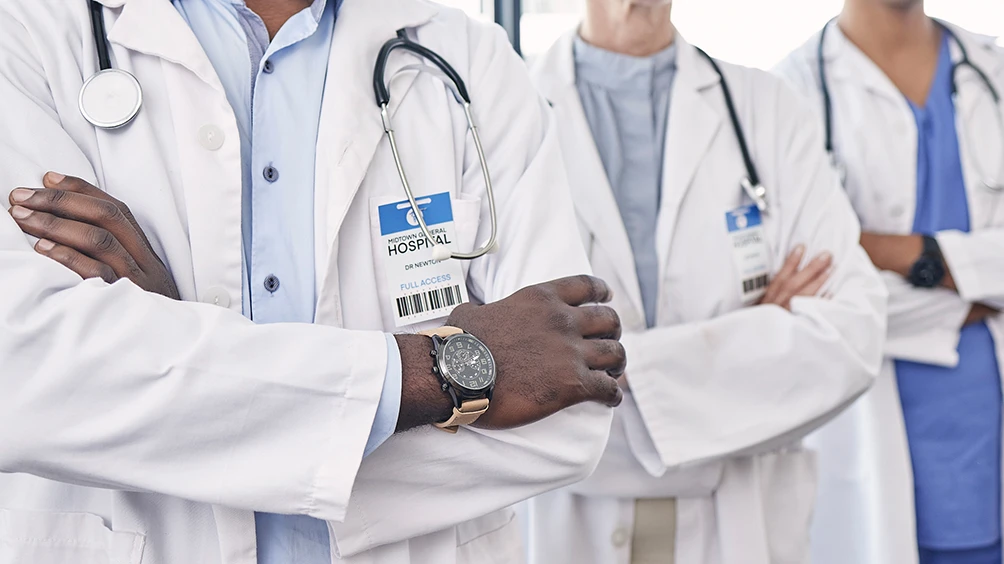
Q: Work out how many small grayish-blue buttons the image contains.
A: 3